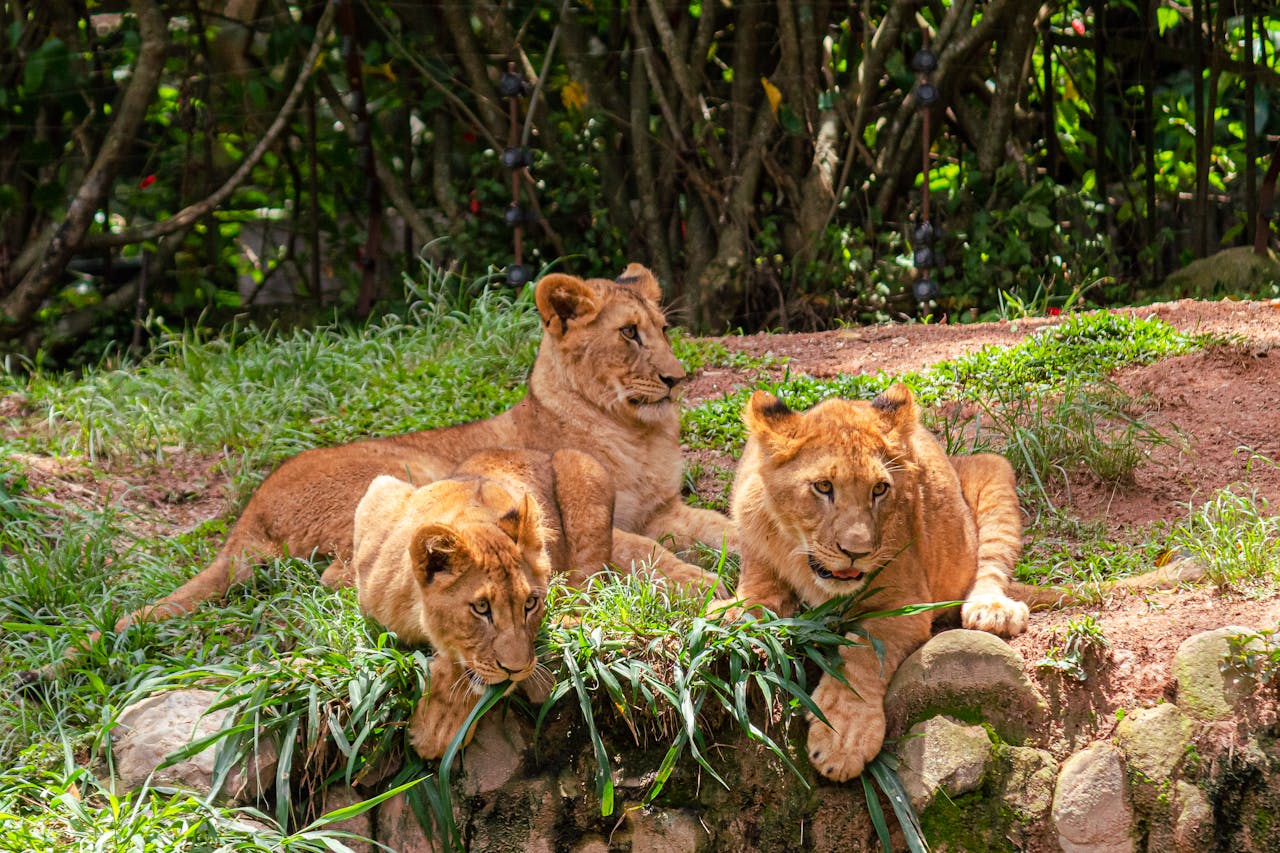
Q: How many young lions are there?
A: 3